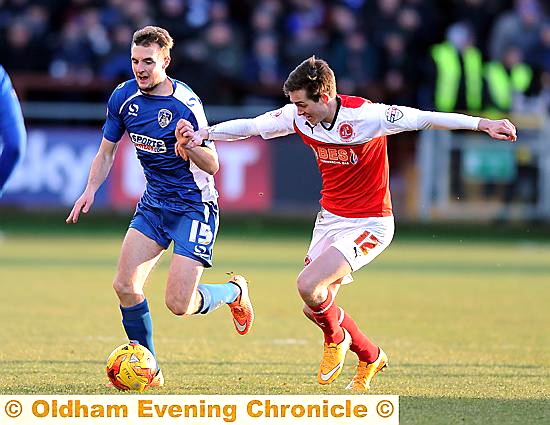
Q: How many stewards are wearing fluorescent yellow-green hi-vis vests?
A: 2